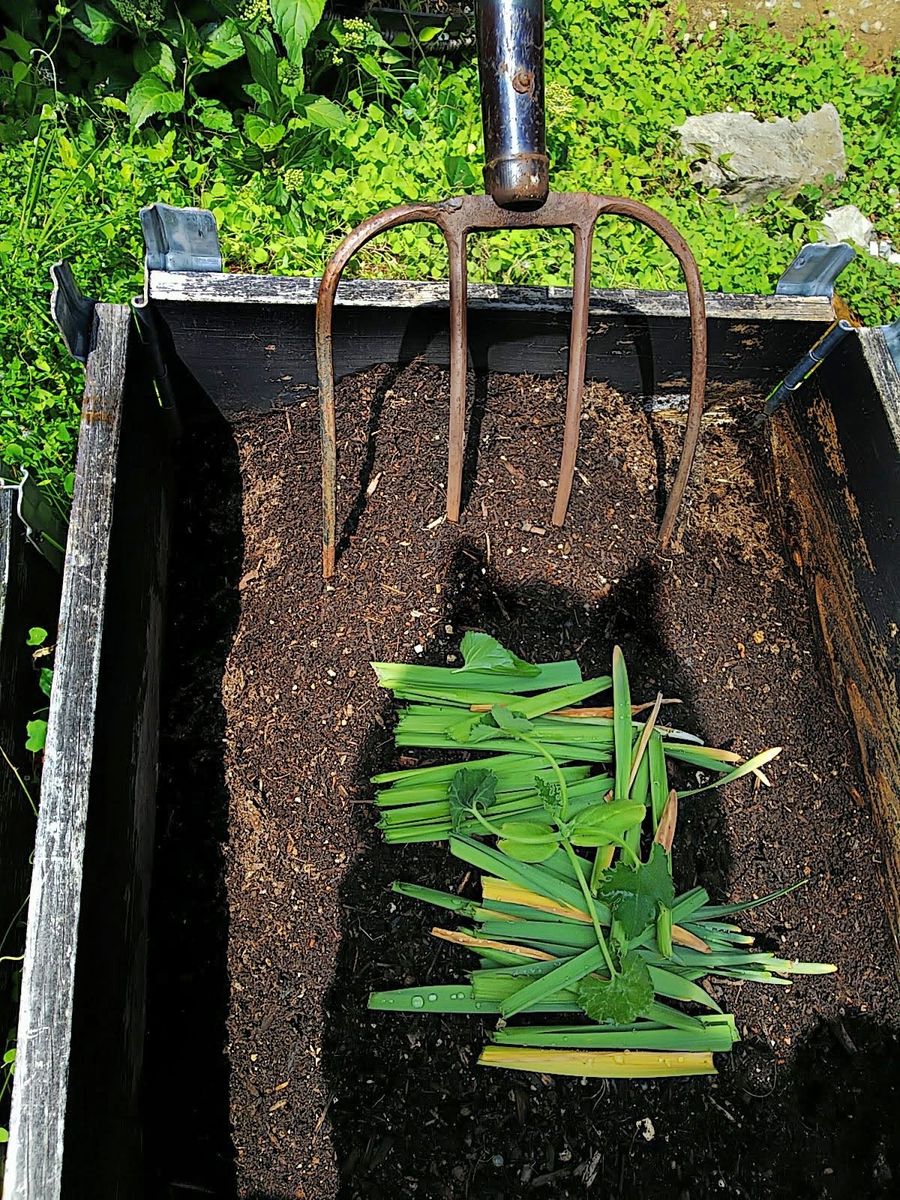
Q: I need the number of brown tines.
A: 4